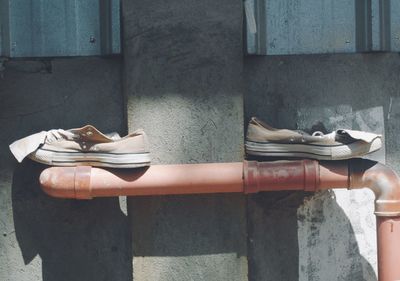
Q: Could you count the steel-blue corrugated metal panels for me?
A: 2